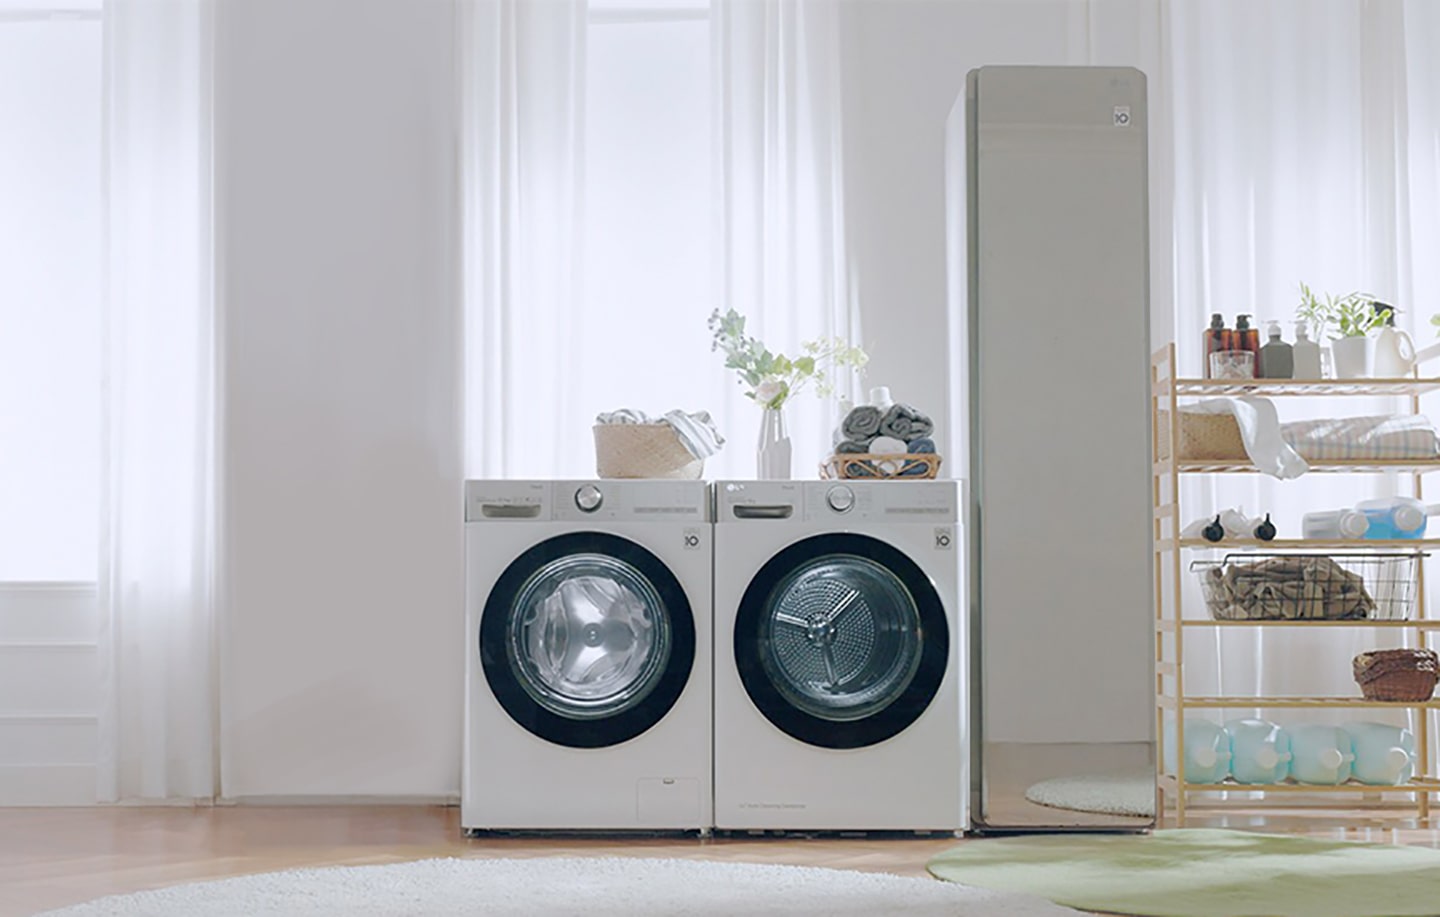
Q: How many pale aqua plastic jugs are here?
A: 4